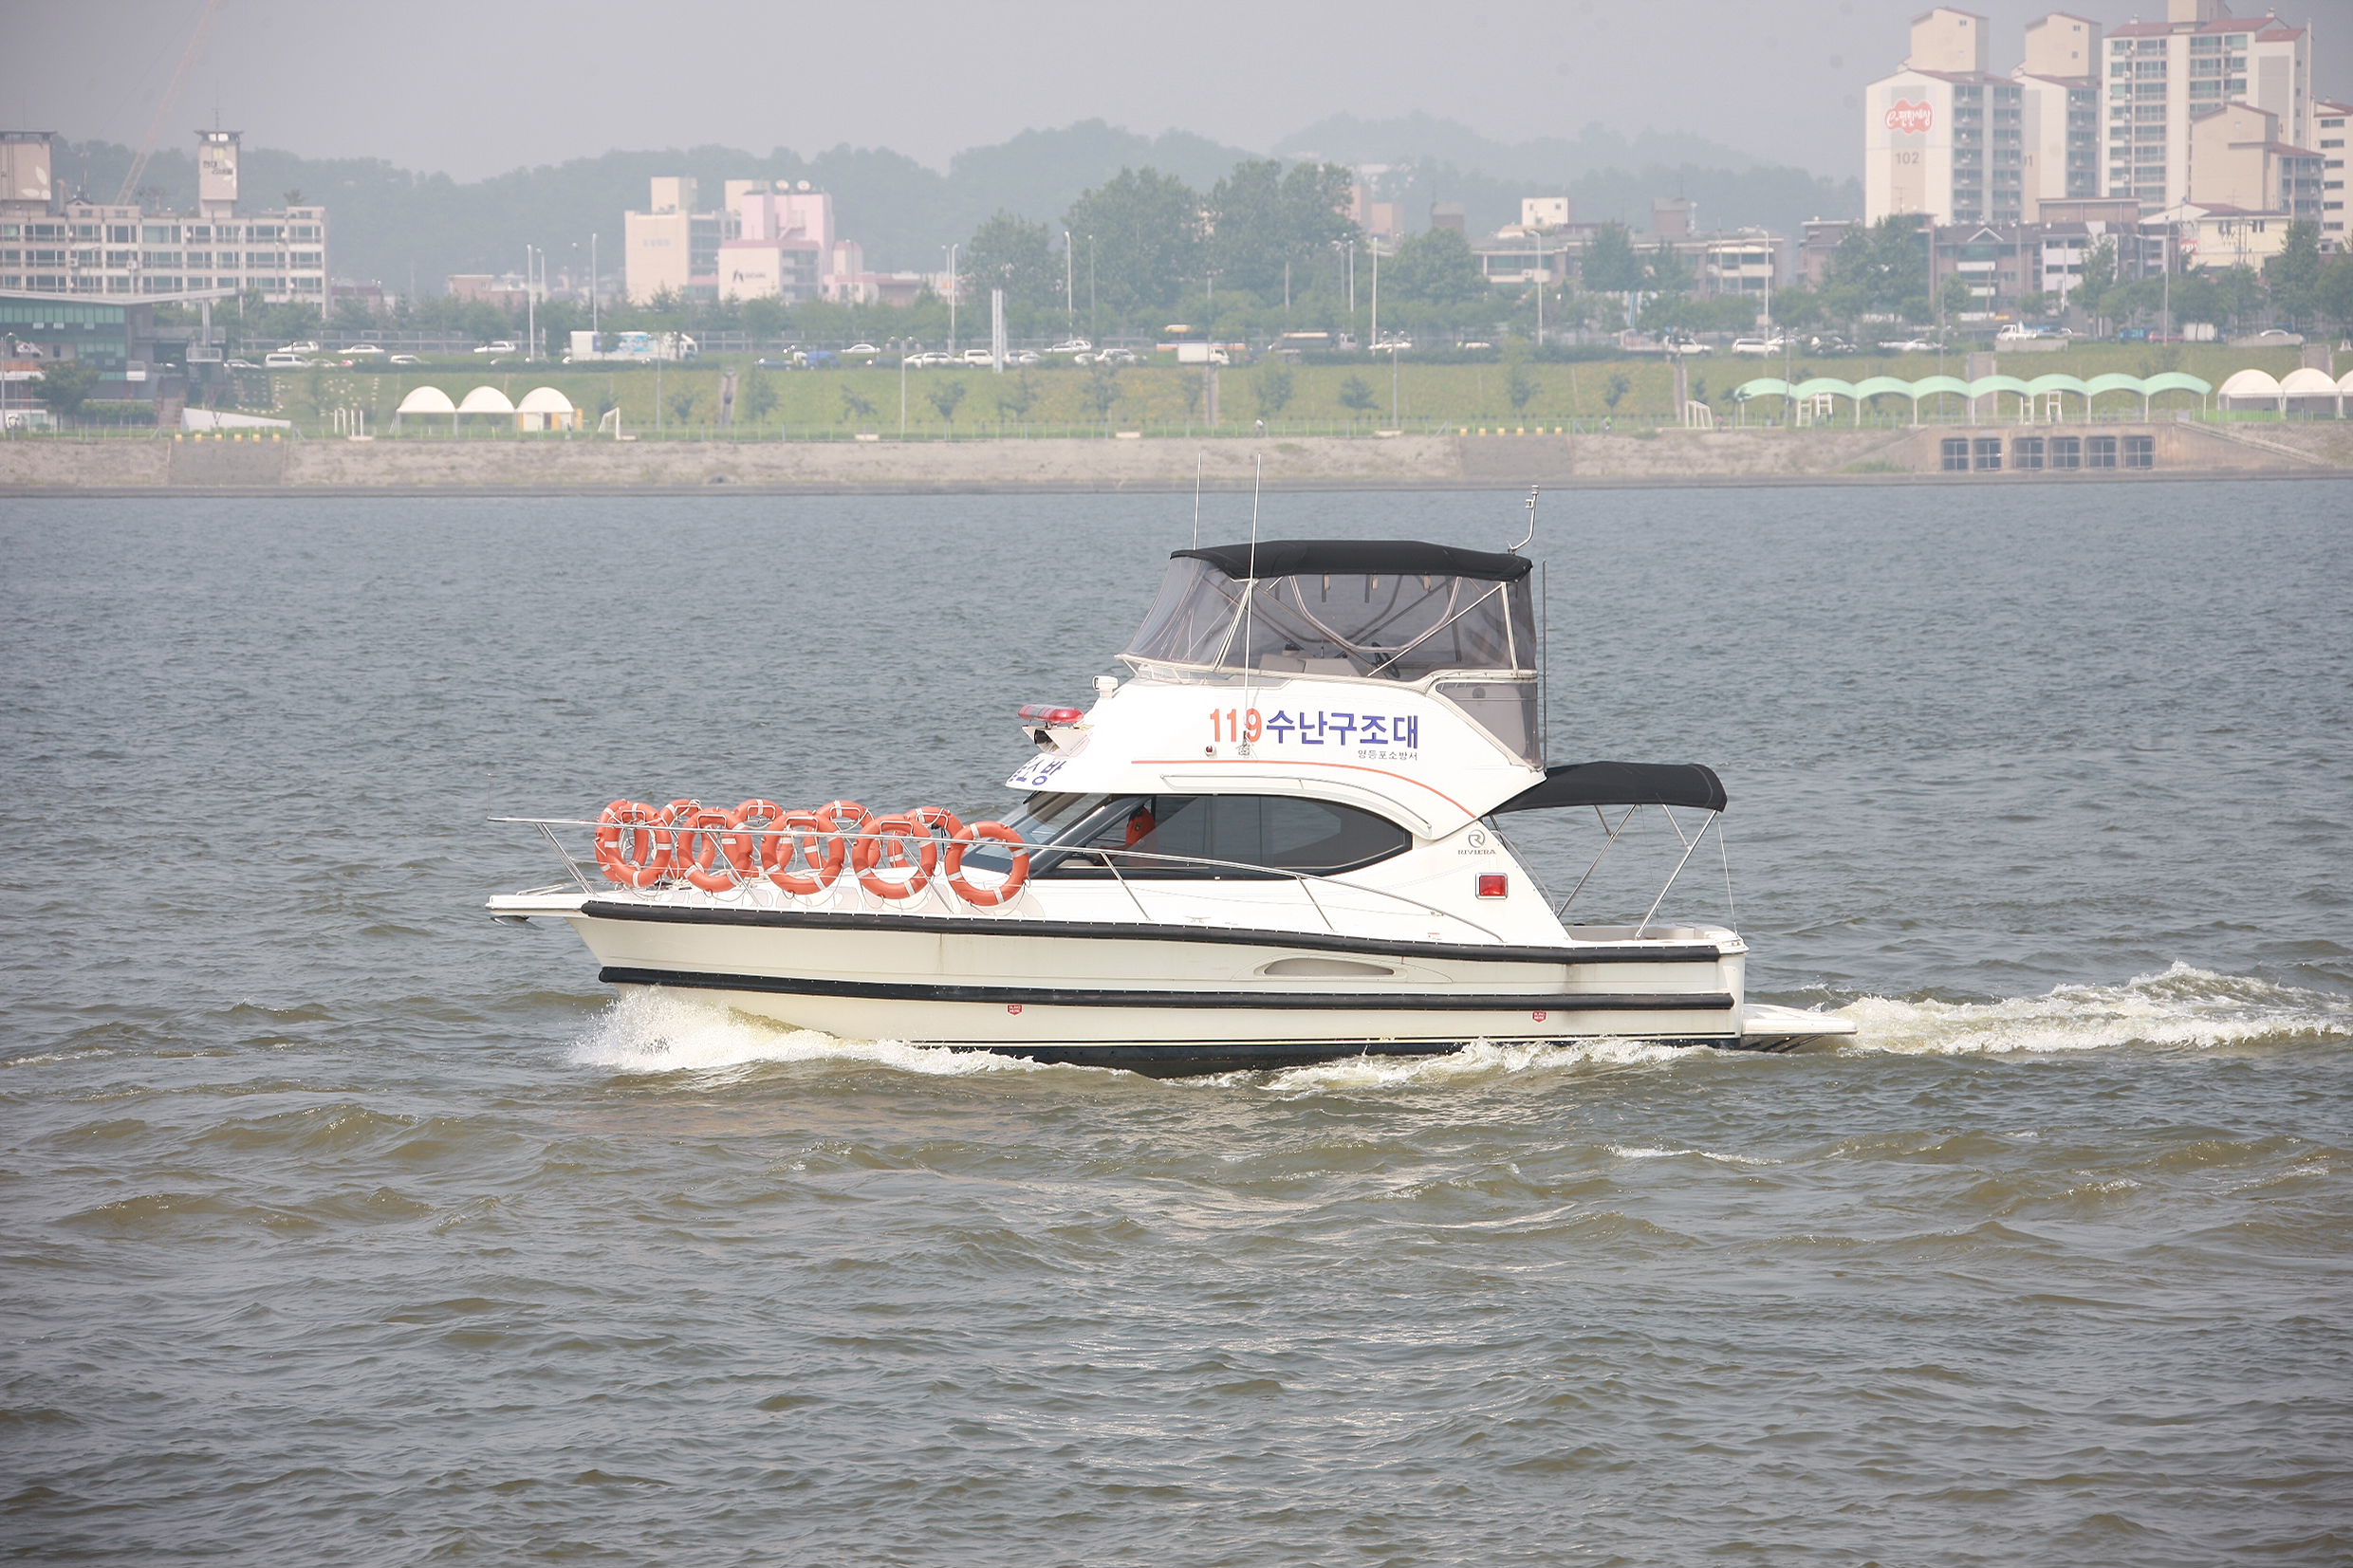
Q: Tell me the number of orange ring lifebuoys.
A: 10